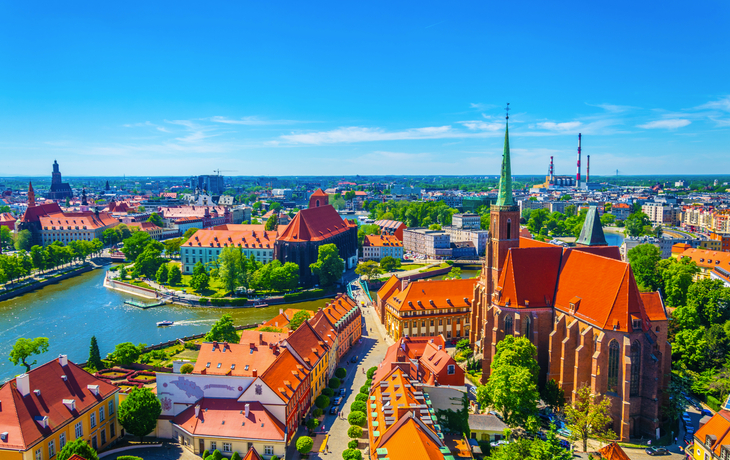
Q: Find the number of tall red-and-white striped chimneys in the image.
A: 3